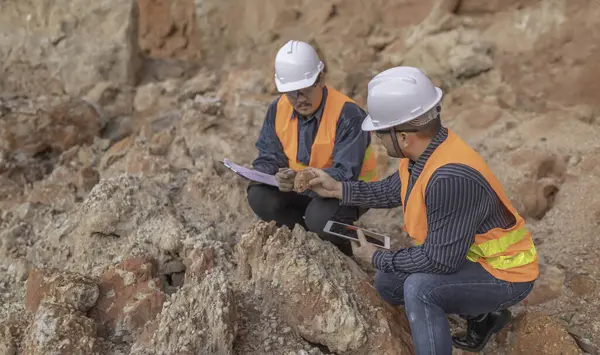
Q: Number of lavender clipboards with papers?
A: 1